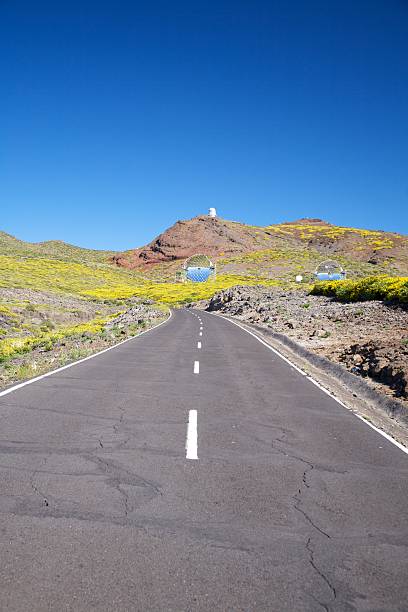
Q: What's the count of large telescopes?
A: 2